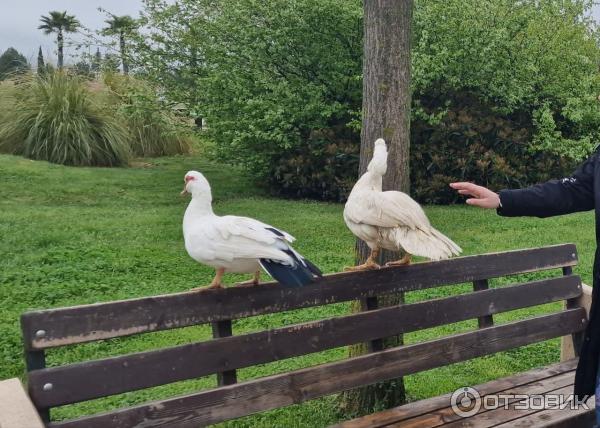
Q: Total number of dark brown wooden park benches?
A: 1